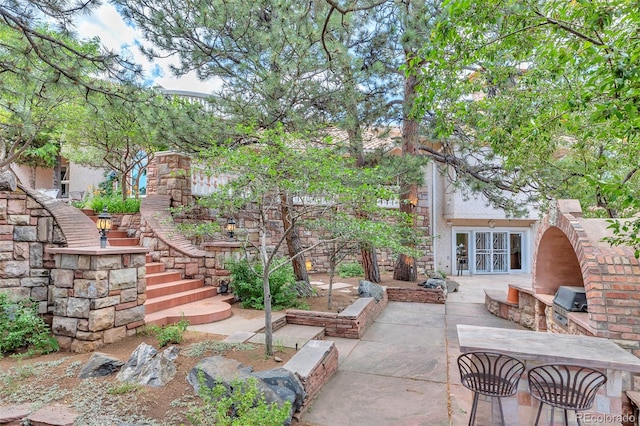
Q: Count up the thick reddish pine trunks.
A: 3